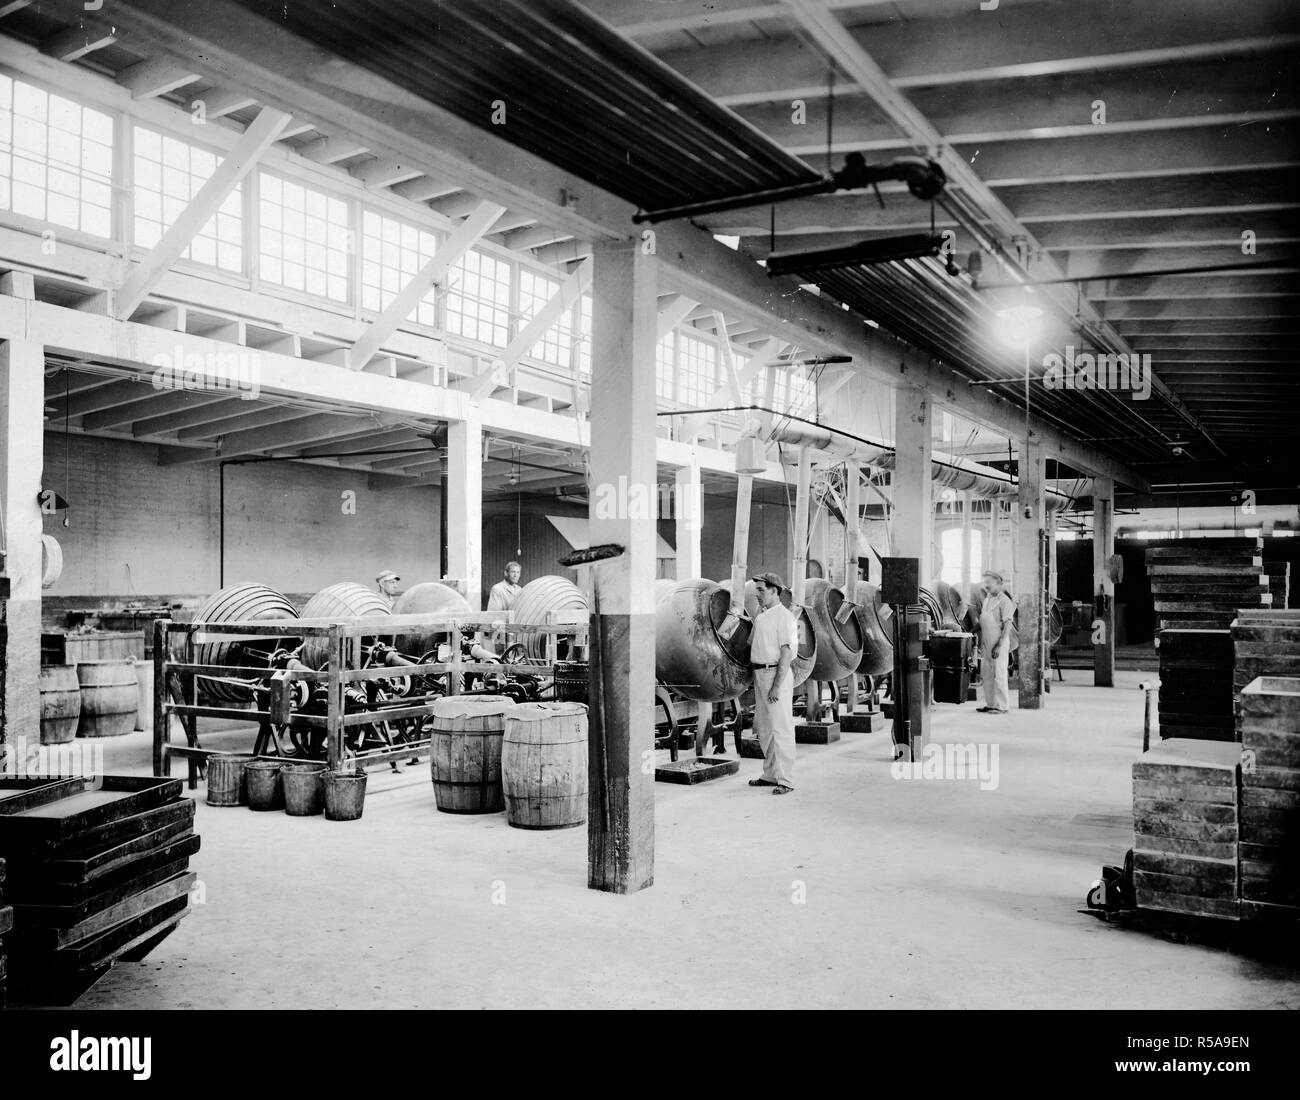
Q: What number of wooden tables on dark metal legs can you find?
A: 0